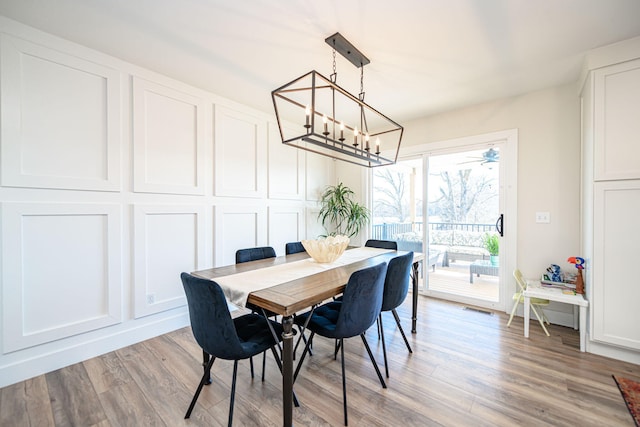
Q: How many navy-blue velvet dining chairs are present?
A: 6